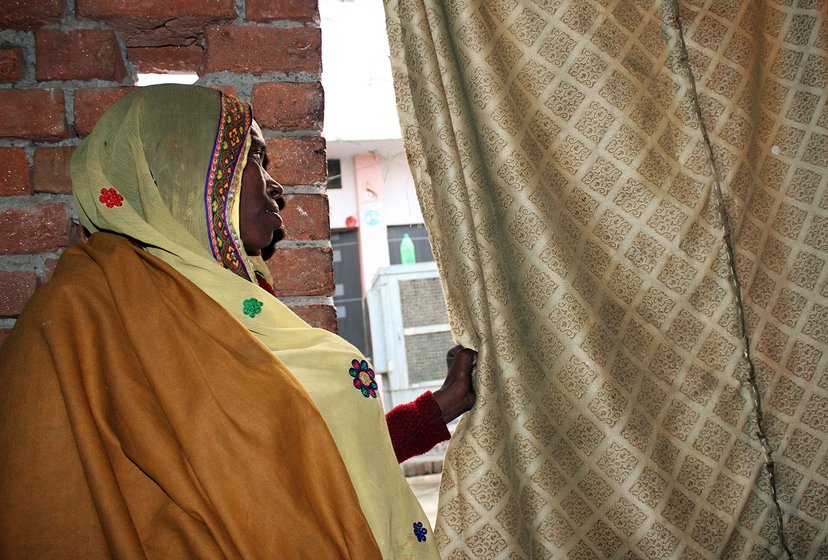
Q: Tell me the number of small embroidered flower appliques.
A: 4